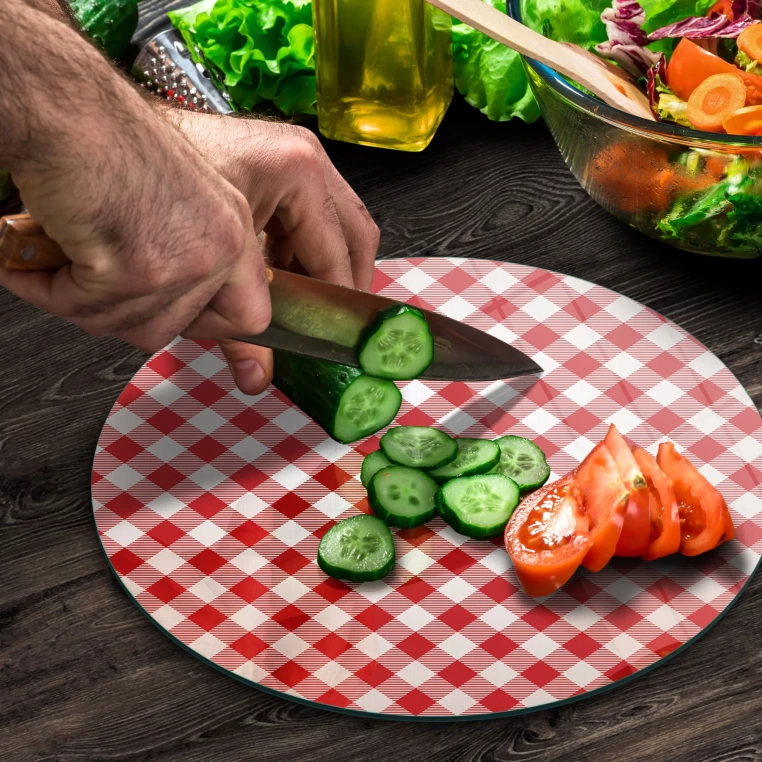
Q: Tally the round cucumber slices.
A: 8